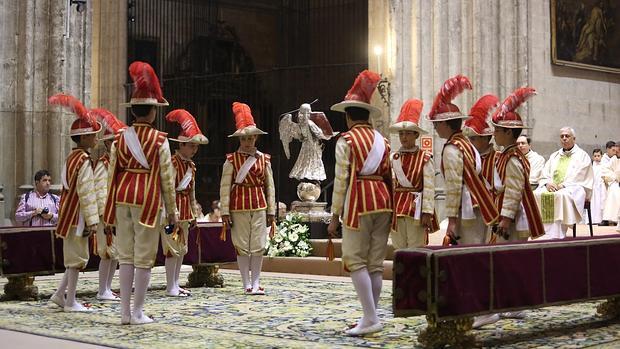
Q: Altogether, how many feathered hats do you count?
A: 10